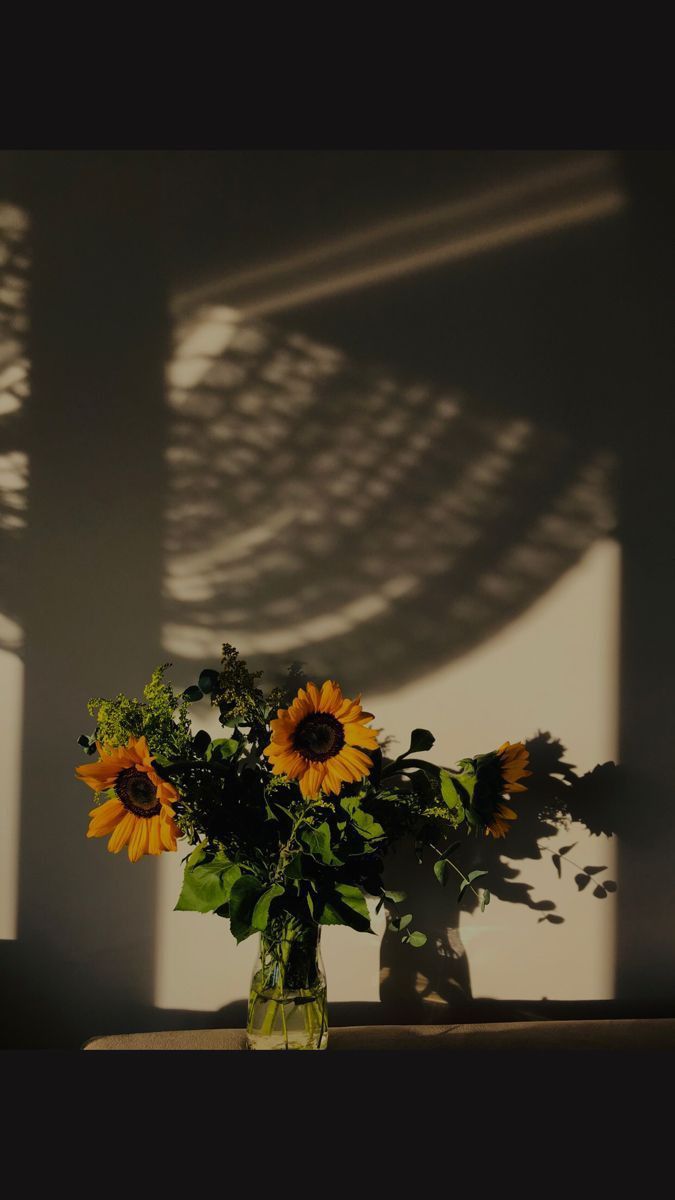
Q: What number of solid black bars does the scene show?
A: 2